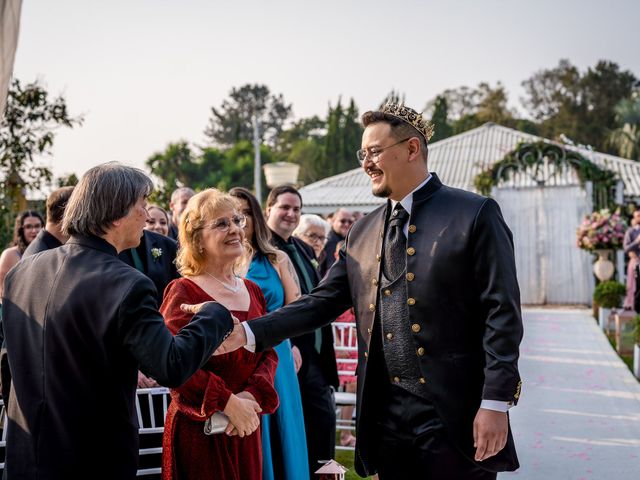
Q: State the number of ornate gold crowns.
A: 1